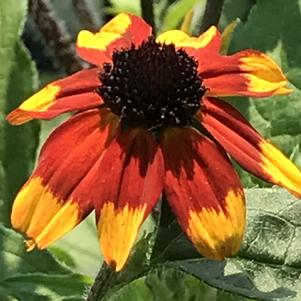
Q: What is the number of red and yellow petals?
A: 8